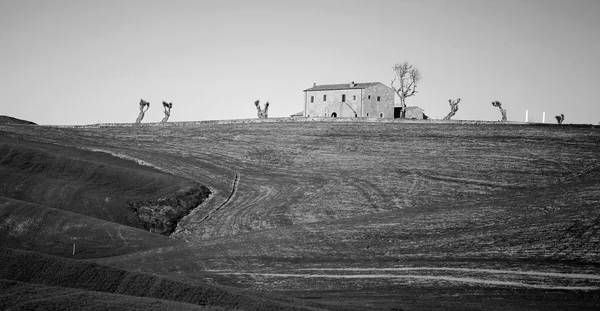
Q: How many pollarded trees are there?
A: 6